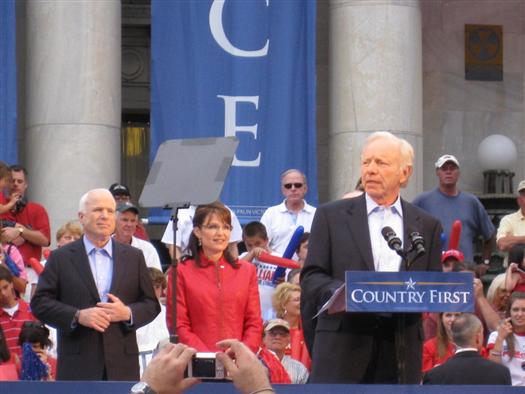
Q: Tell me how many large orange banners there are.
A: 0